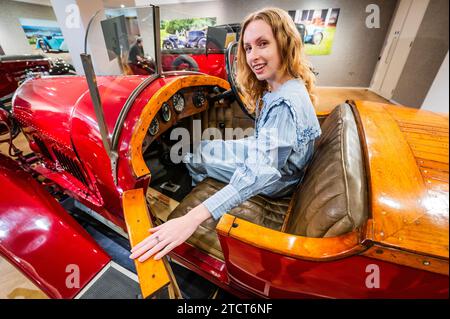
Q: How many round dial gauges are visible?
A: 4